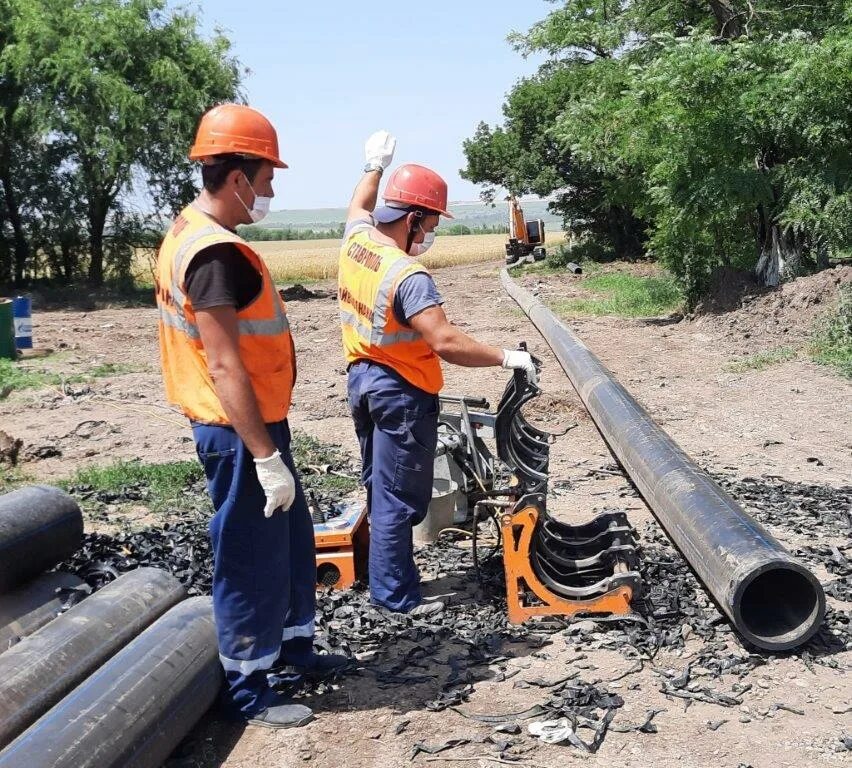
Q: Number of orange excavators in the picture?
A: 1